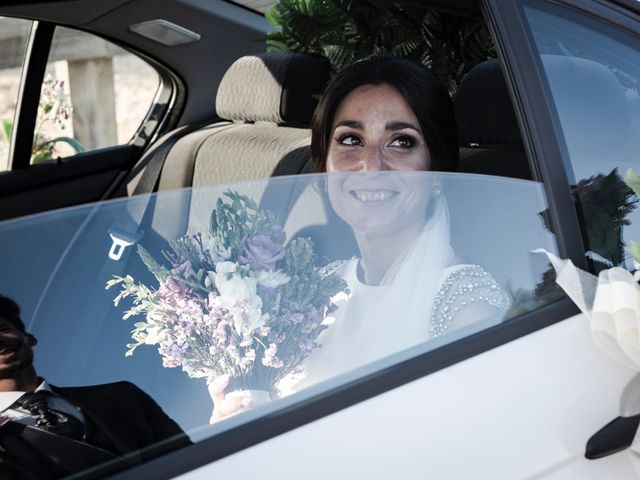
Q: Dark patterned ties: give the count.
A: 1